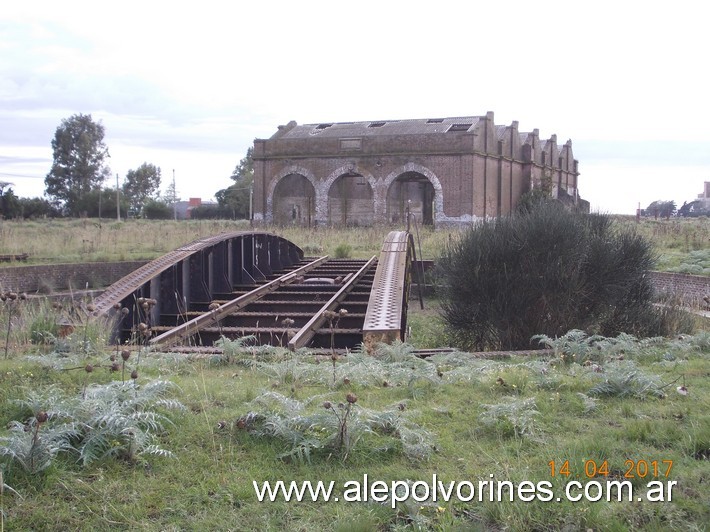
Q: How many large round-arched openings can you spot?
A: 3